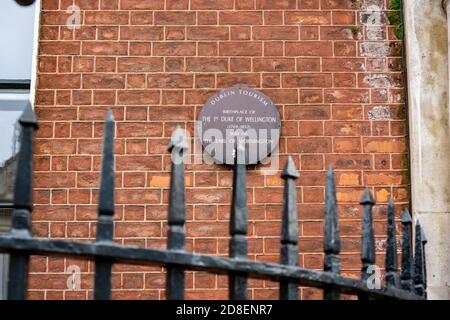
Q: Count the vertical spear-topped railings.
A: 11